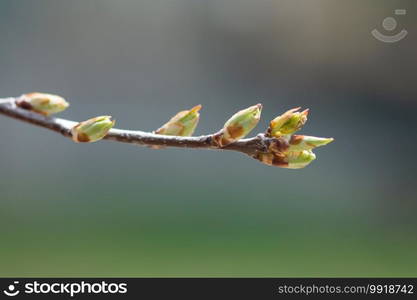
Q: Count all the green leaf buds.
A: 7